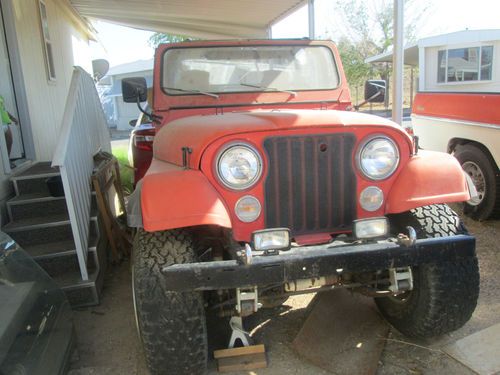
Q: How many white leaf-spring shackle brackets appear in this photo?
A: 2